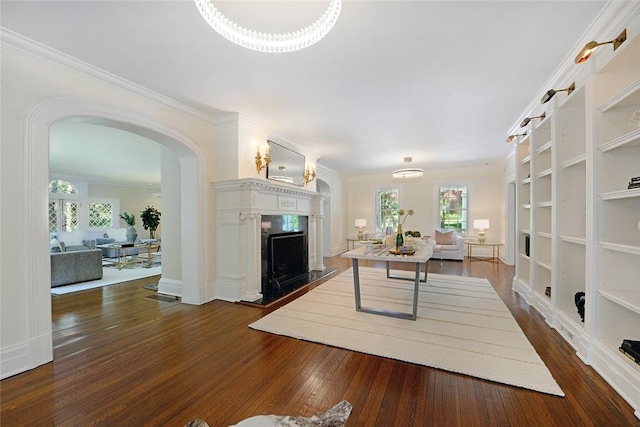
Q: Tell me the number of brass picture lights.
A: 4